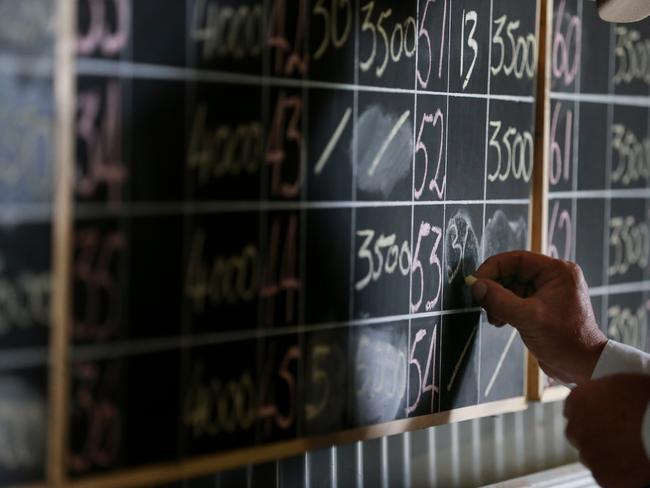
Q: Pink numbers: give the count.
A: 15